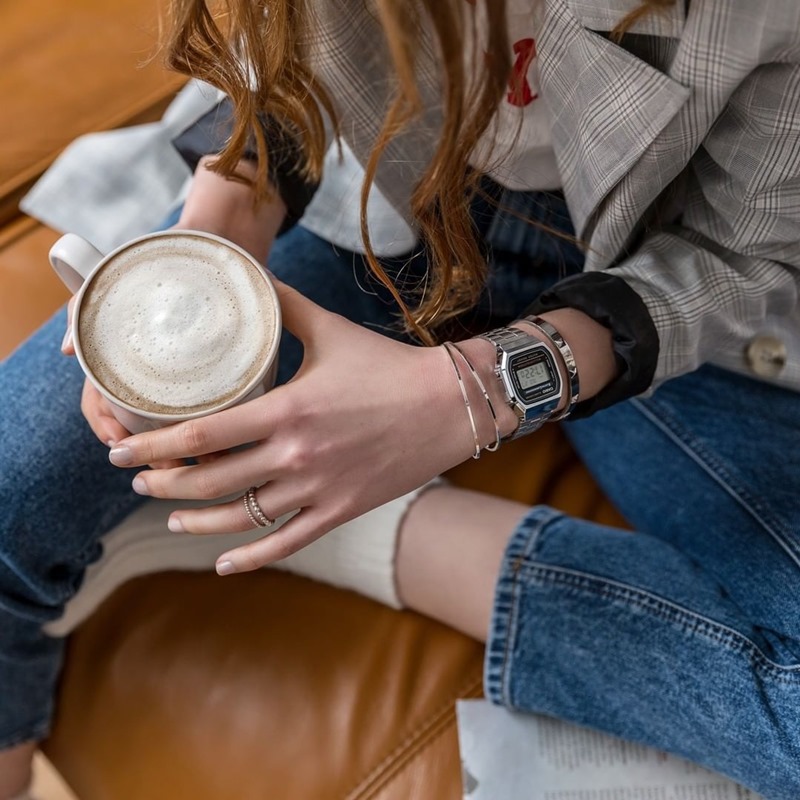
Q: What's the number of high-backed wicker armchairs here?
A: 0